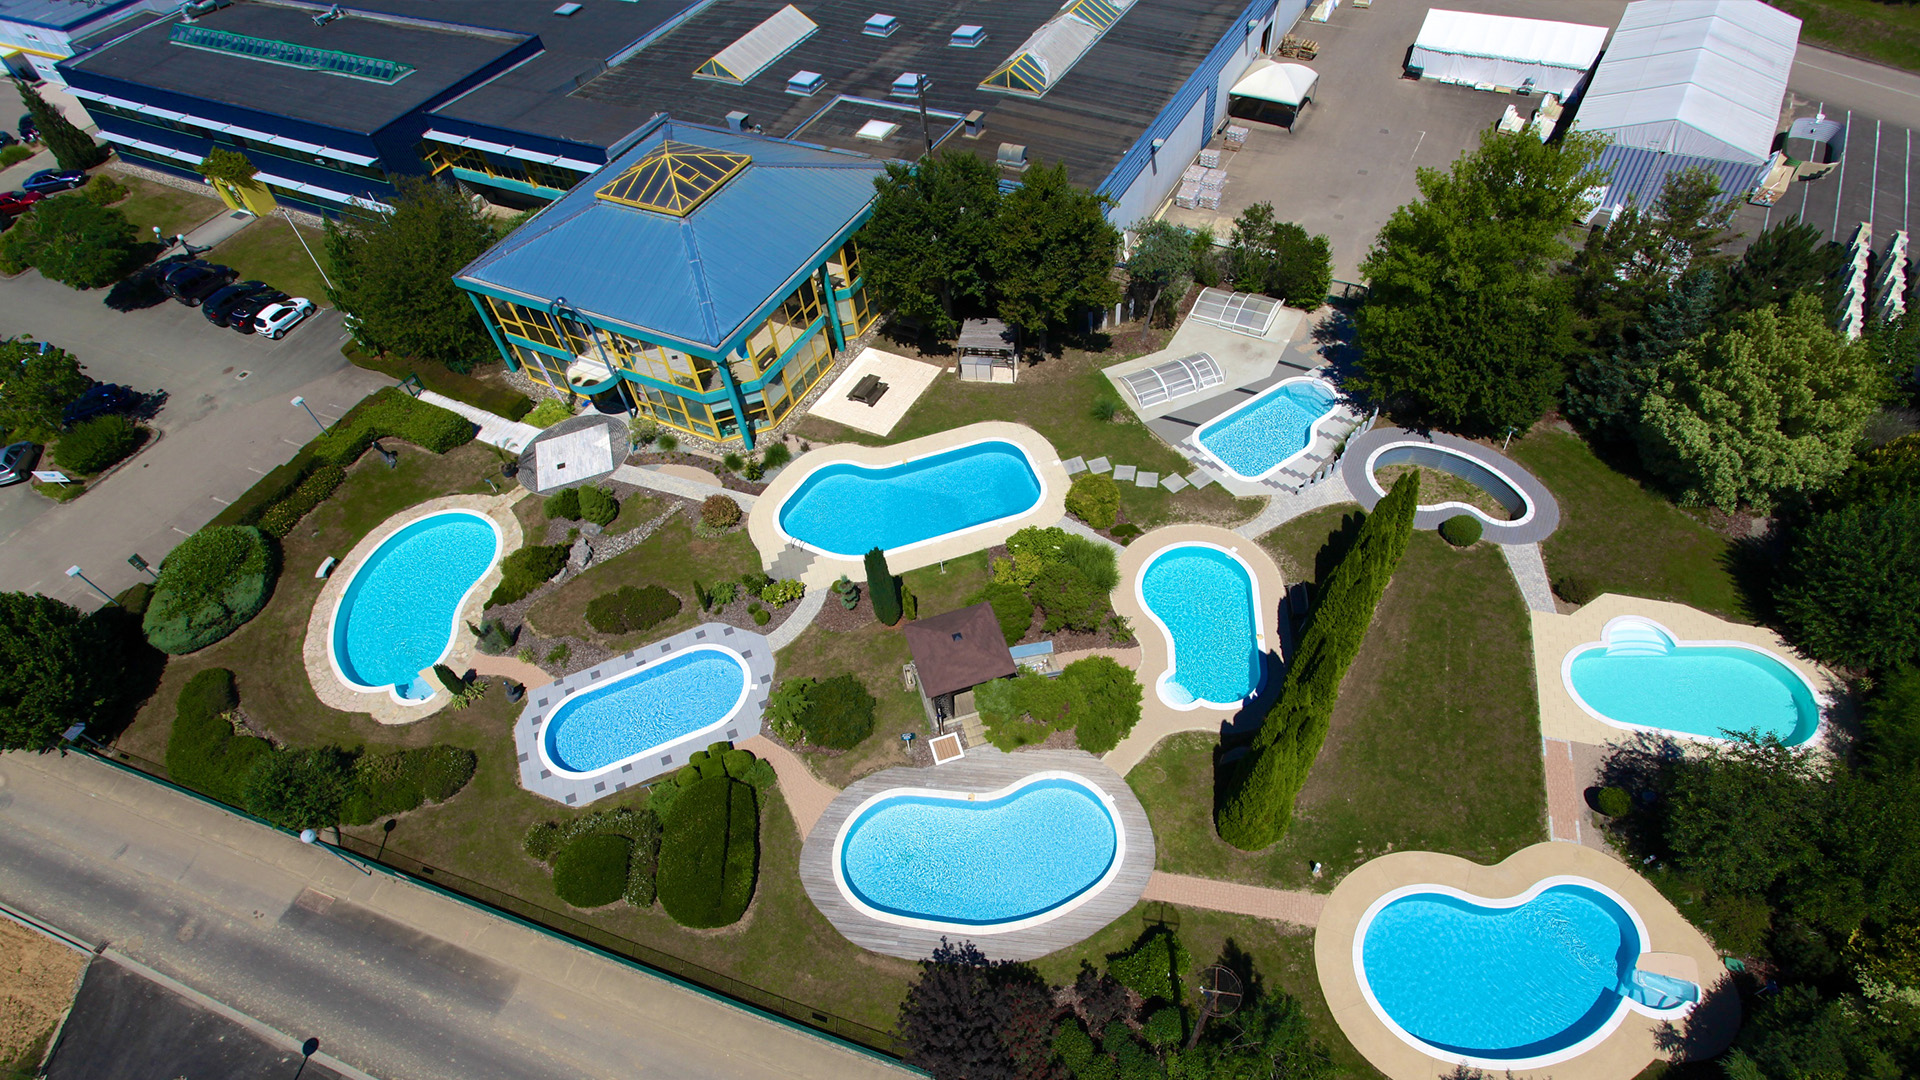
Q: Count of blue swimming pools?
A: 8